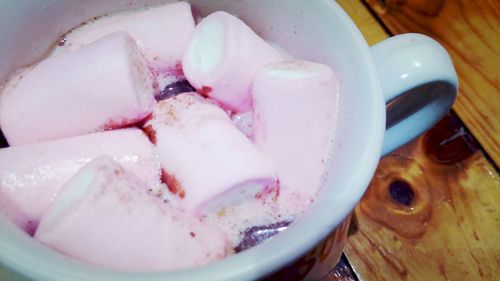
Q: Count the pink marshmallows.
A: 7